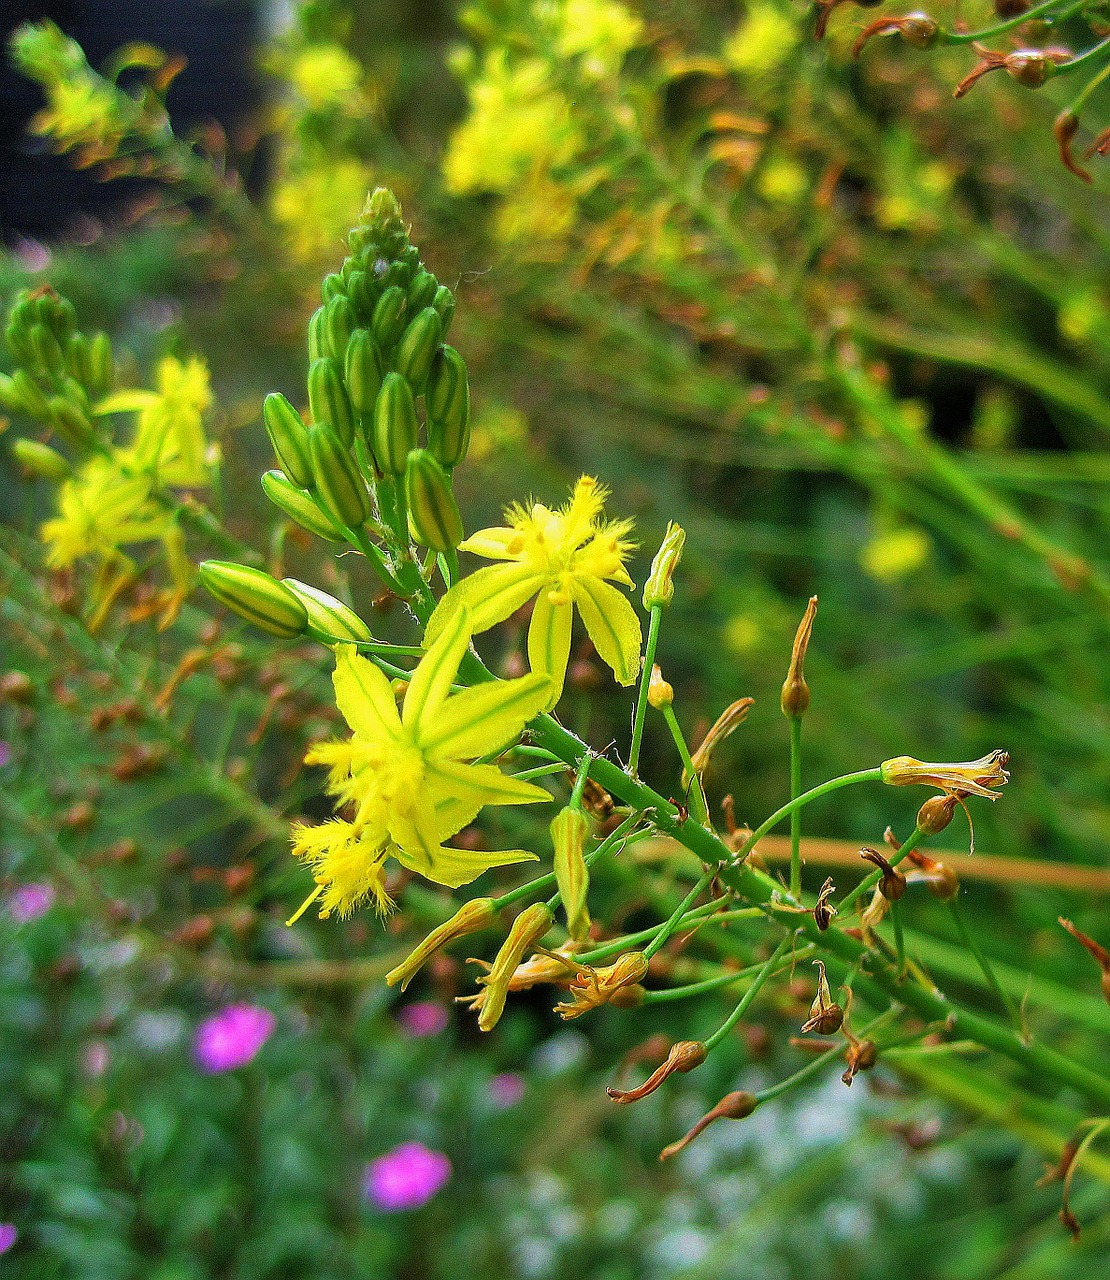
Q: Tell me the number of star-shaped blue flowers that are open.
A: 0